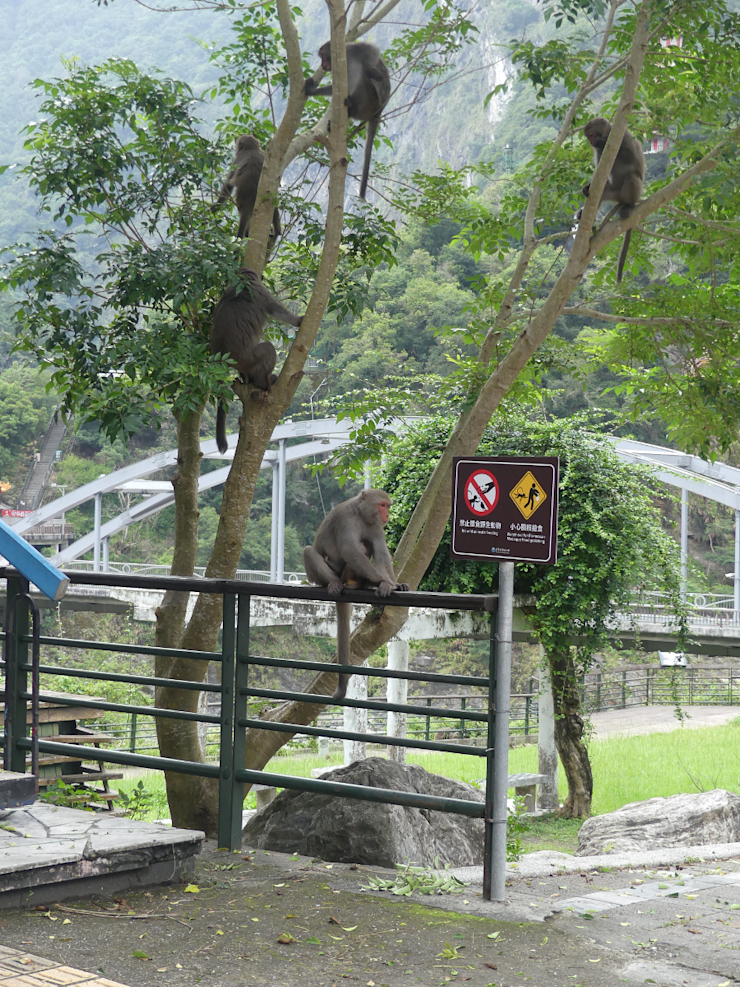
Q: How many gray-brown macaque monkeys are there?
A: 5